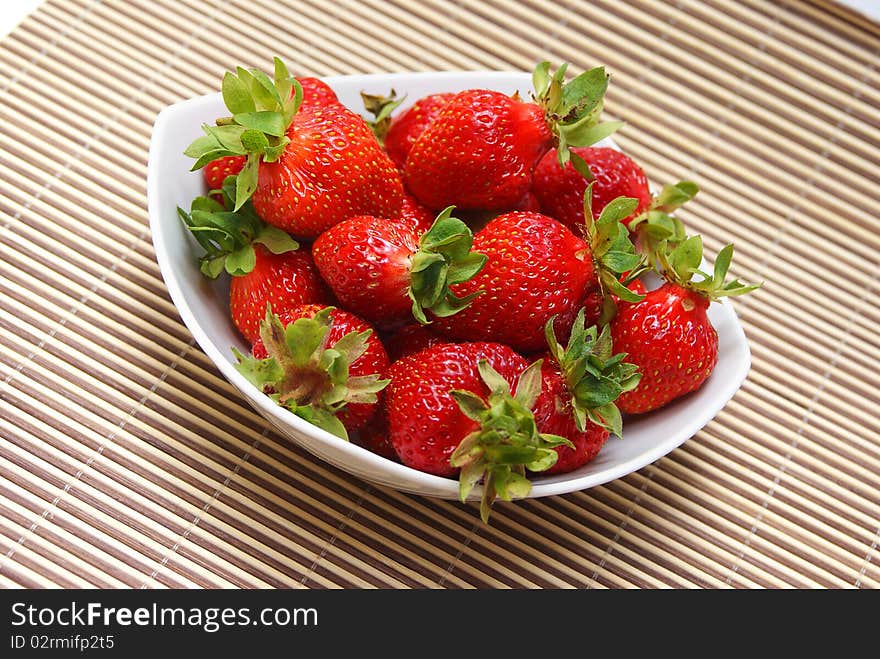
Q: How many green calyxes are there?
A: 11